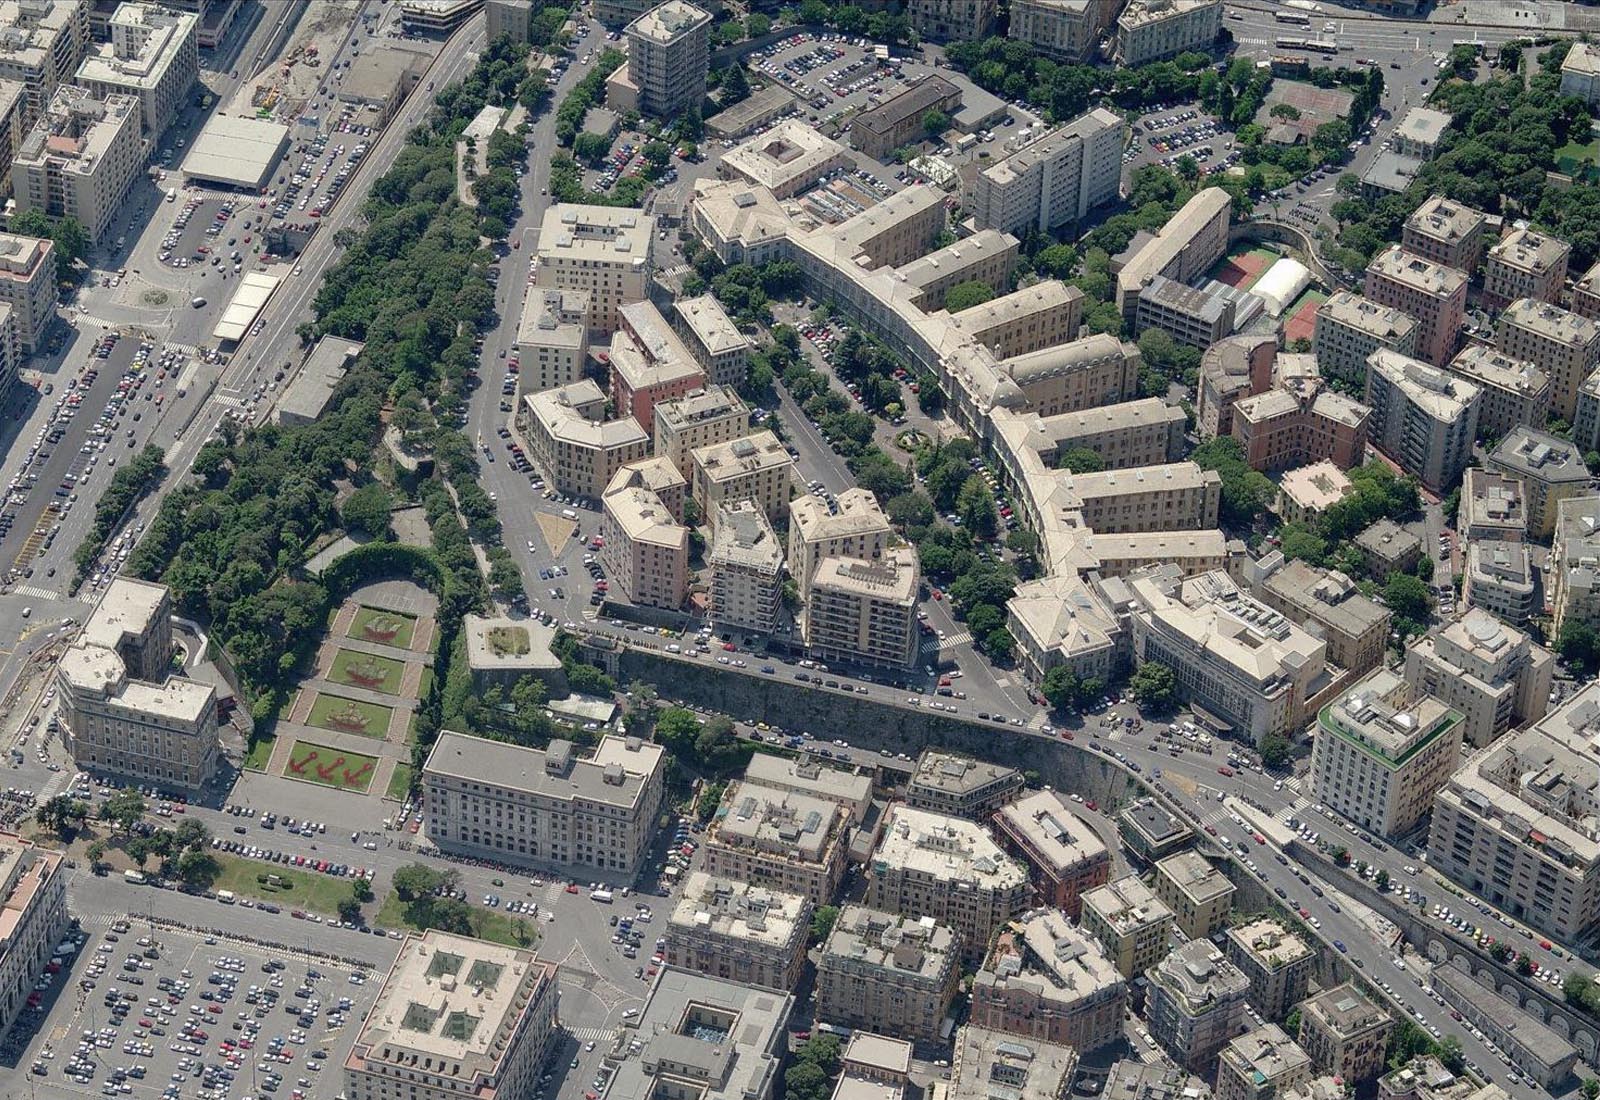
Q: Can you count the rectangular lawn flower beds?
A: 4